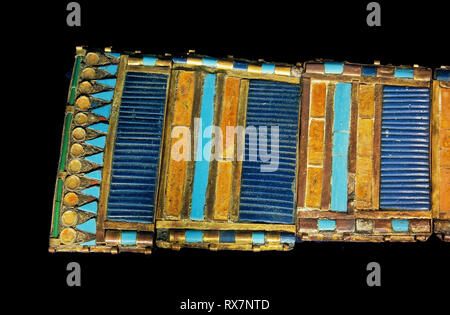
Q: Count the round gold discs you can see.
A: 12